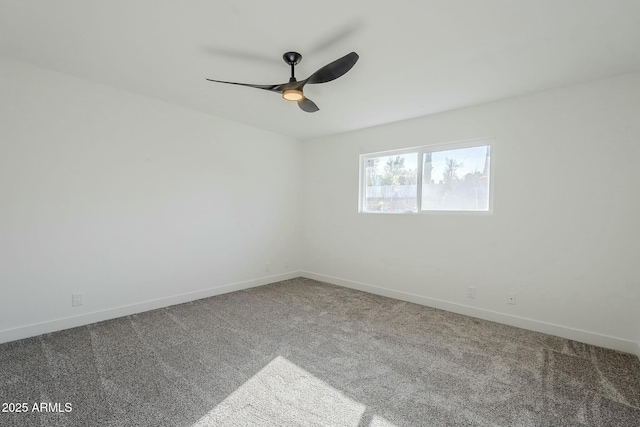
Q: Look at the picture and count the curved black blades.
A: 3